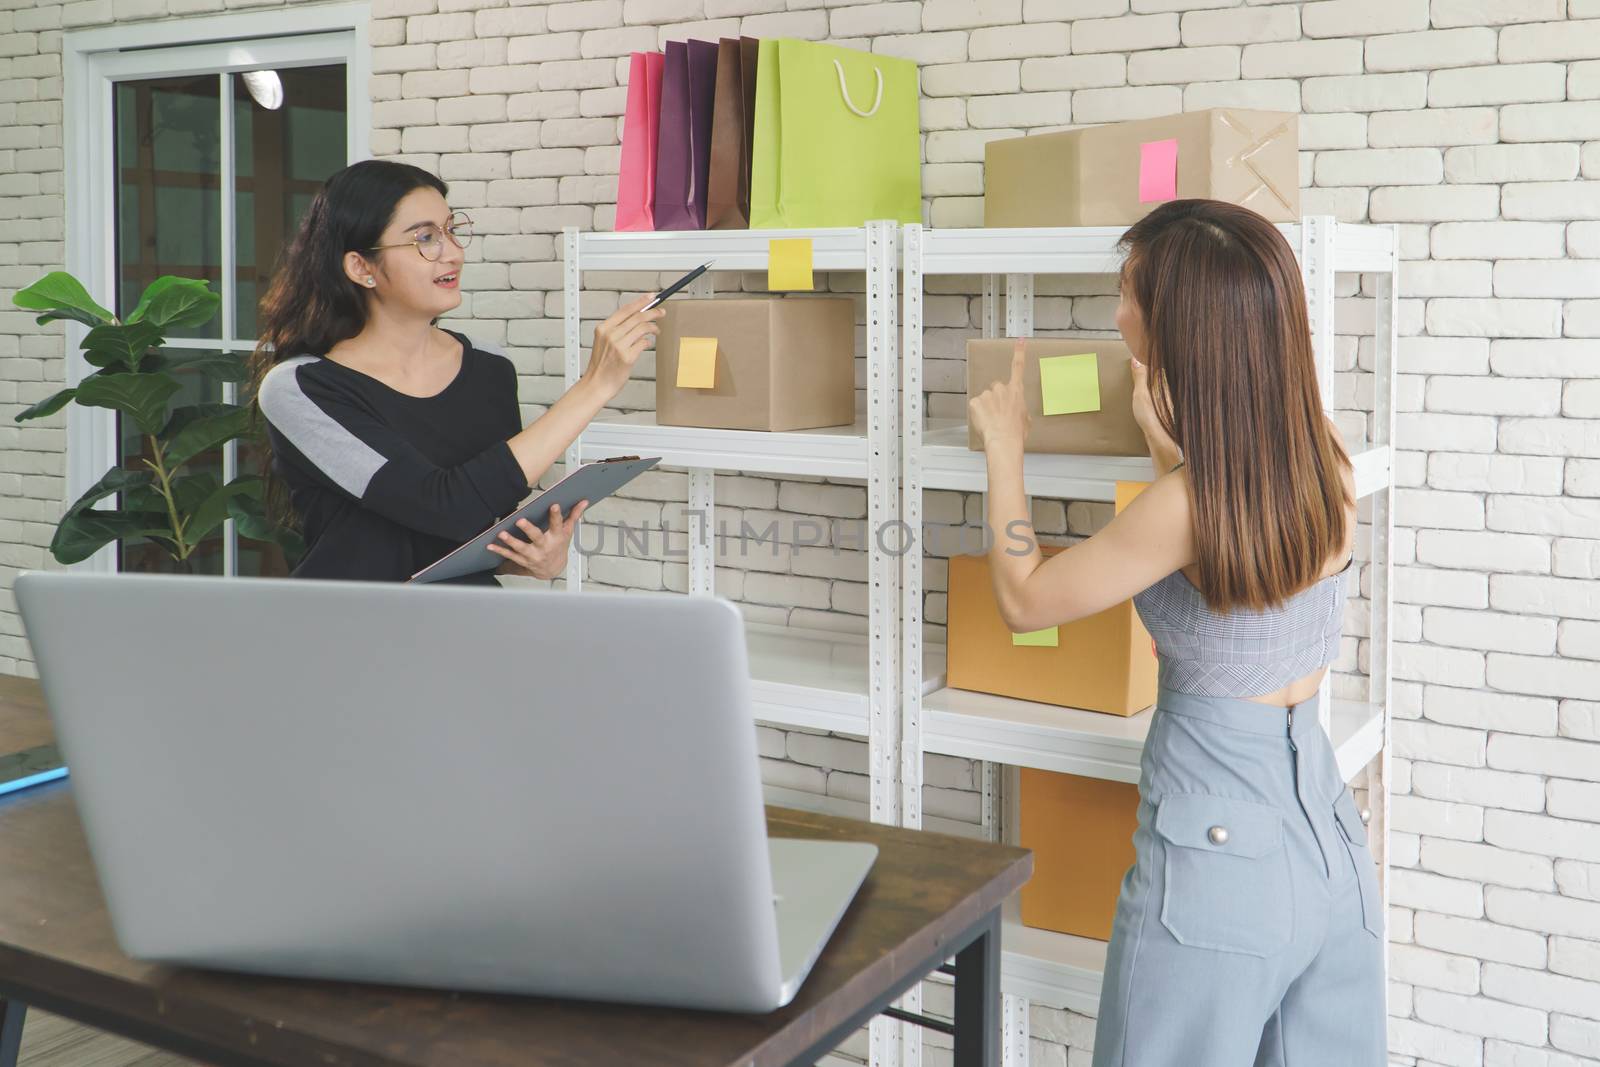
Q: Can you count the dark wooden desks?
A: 1